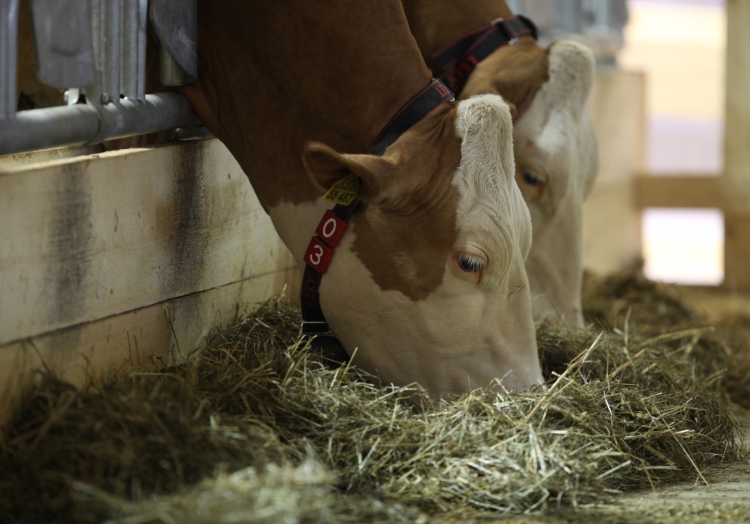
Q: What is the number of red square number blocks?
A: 2